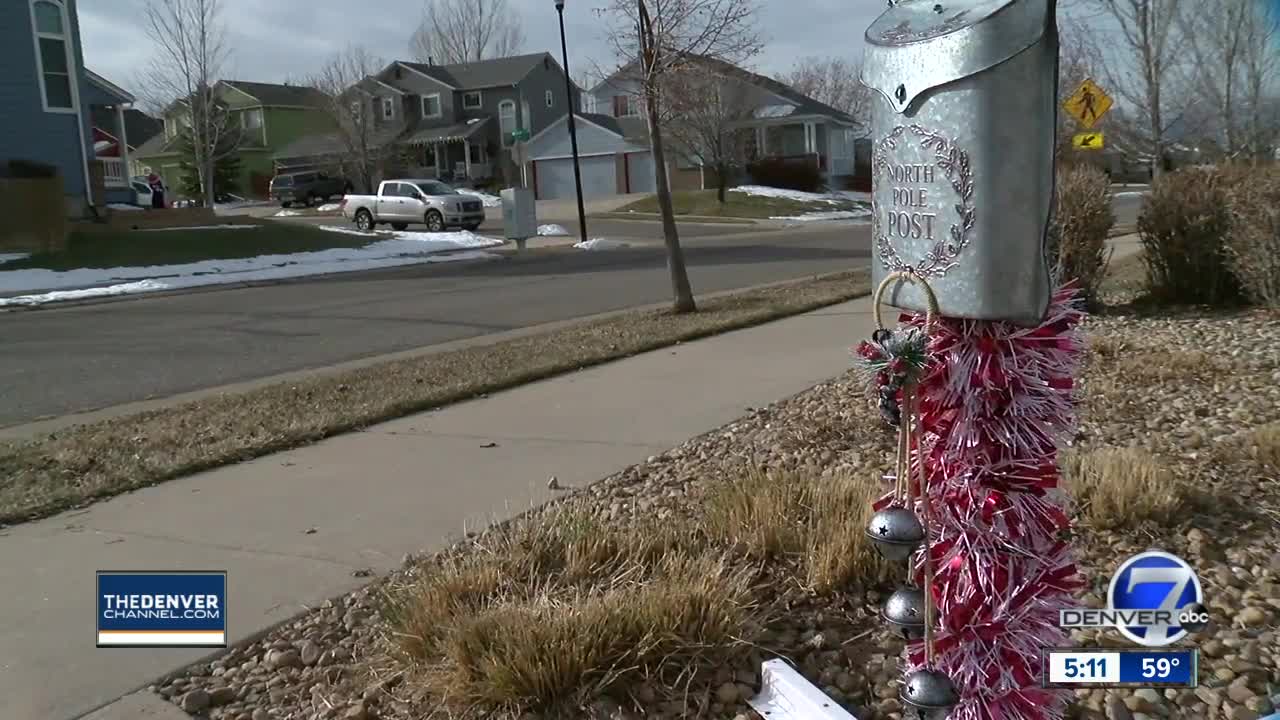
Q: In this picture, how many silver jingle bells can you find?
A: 3